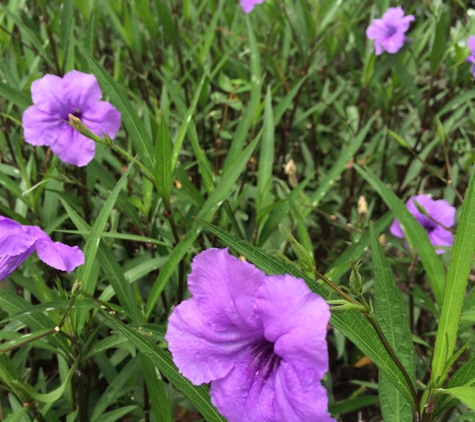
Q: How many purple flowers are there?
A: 7